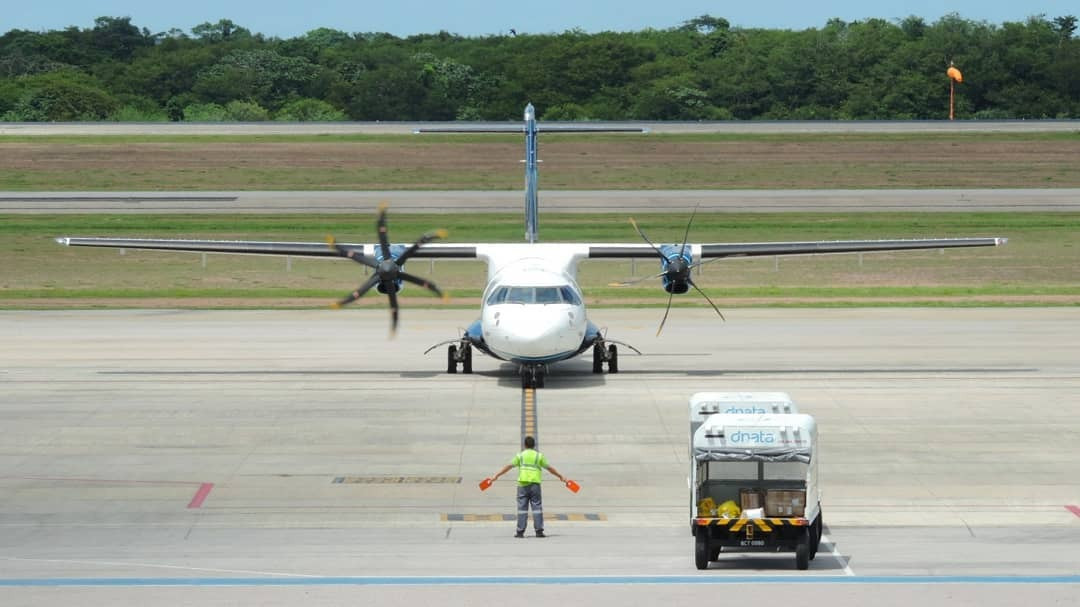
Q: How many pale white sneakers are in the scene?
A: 0